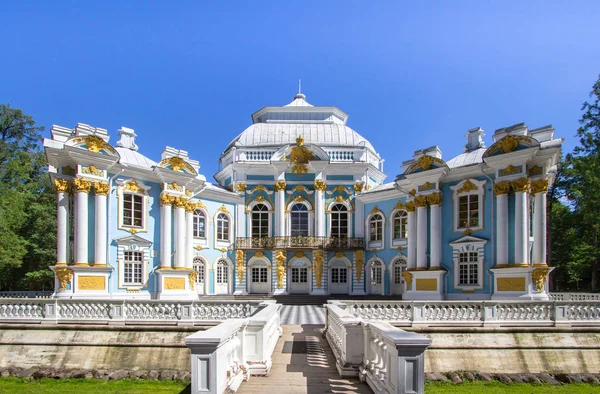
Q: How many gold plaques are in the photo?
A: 4